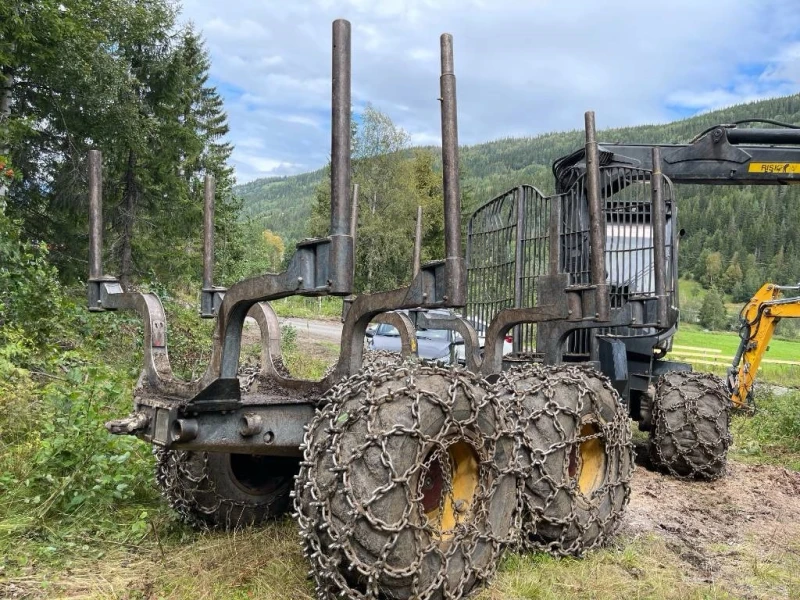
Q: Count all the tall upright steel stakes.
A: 8